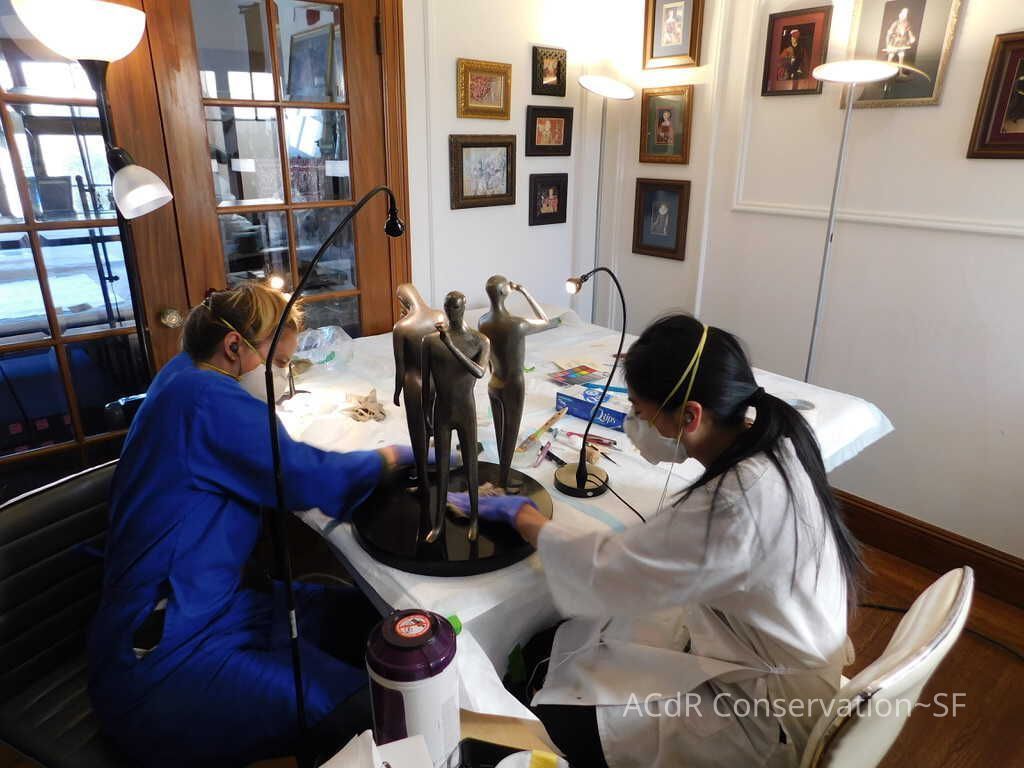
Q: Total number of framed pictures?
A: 11